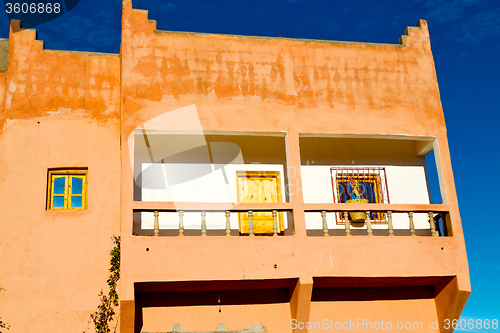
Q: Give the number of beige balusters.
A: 12